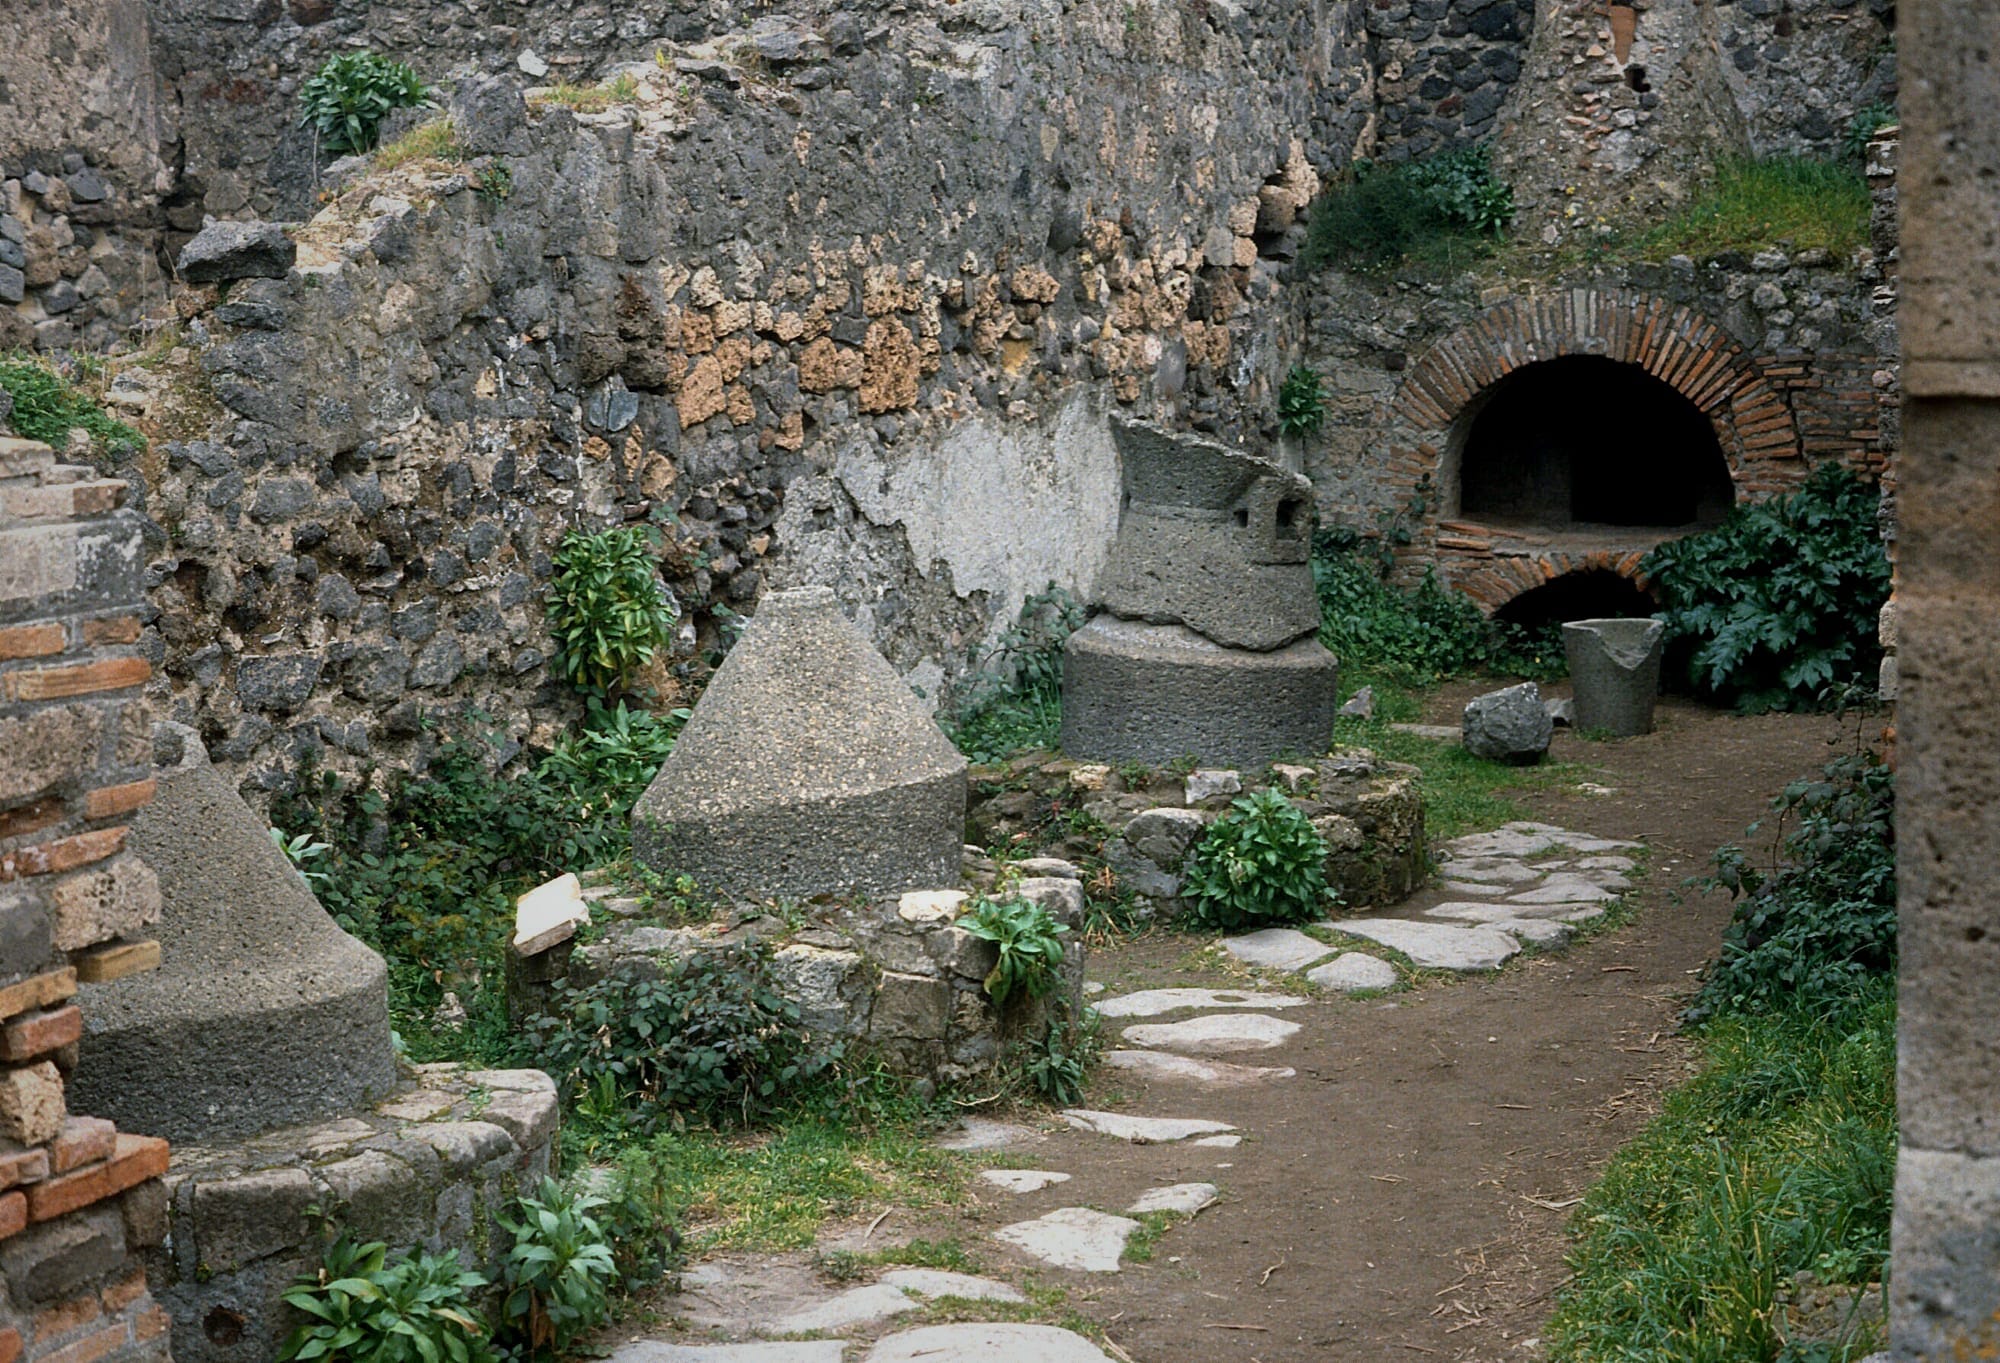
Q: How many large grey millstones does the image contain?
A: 3